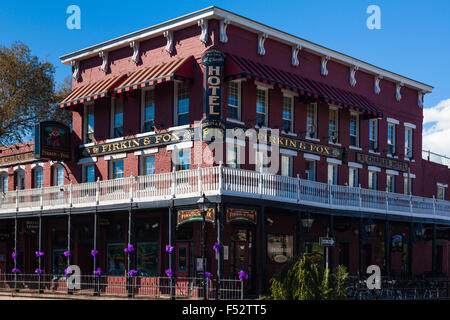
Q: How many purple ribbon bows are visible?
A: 15